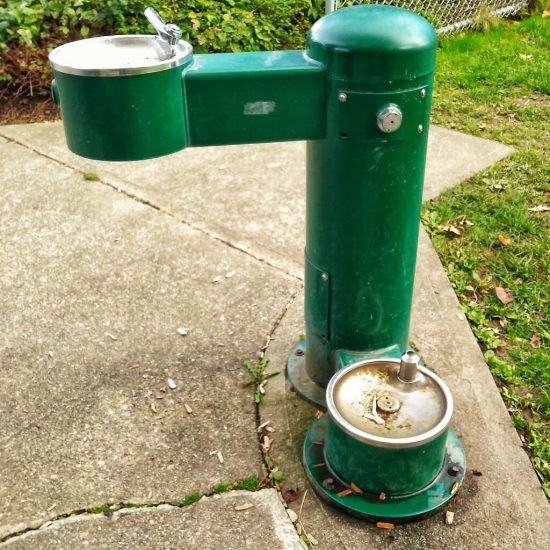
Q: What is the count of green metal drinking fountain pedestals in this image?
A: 1